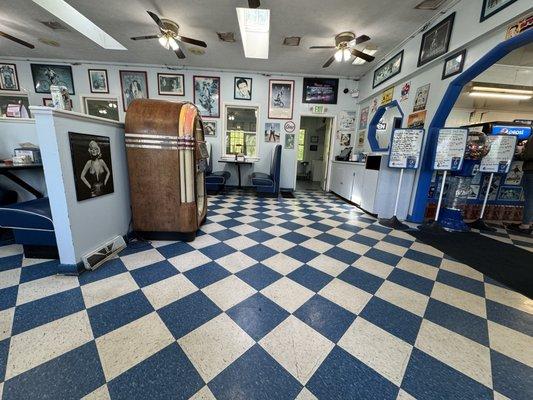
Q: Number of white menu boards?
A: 3